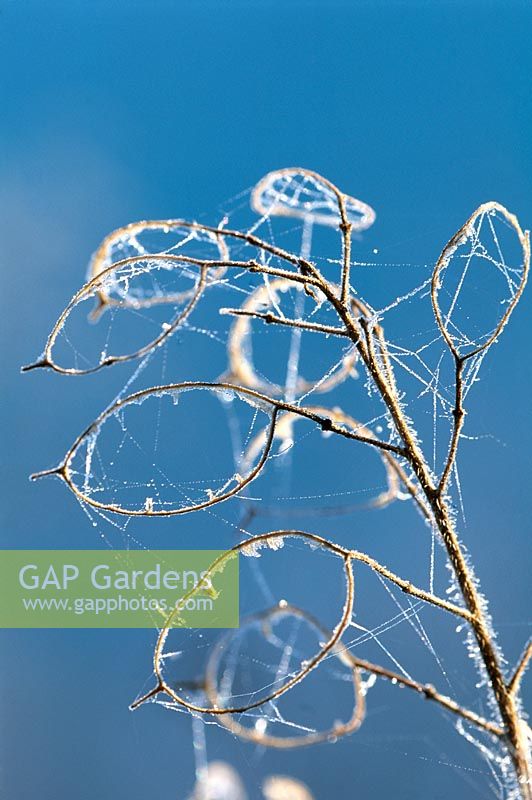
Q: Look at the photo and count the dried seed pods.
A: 9